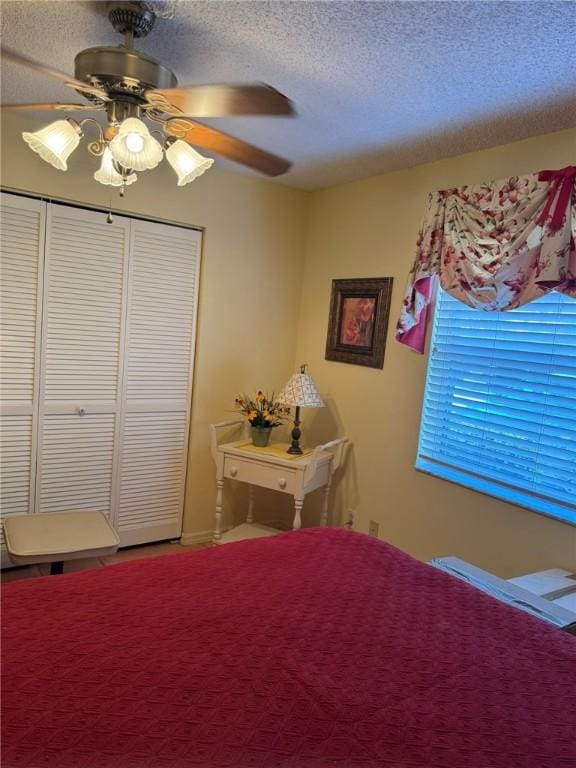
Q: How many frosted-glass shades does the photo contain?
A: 4